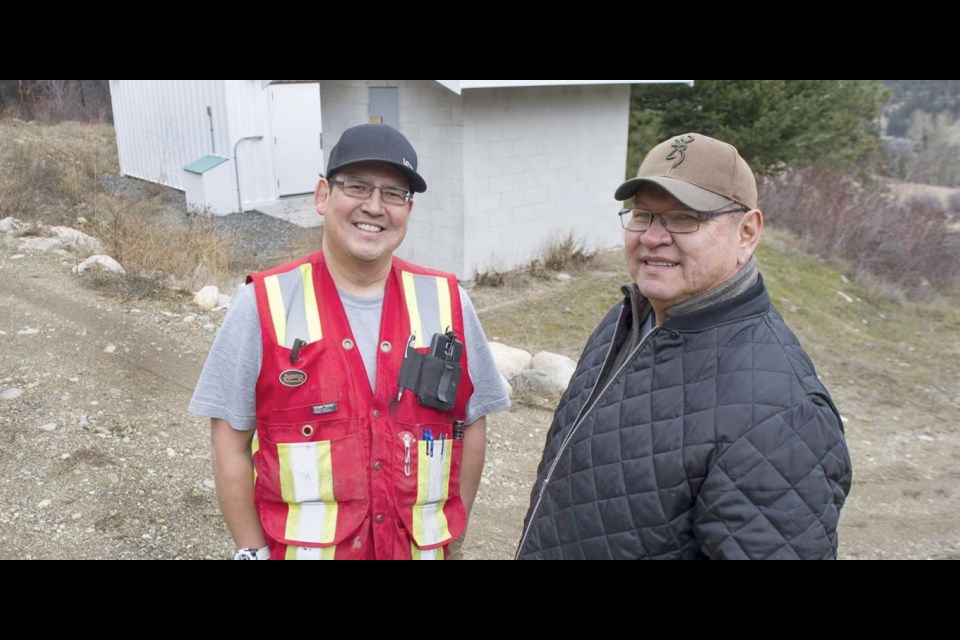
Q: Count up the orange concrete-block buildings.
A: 0